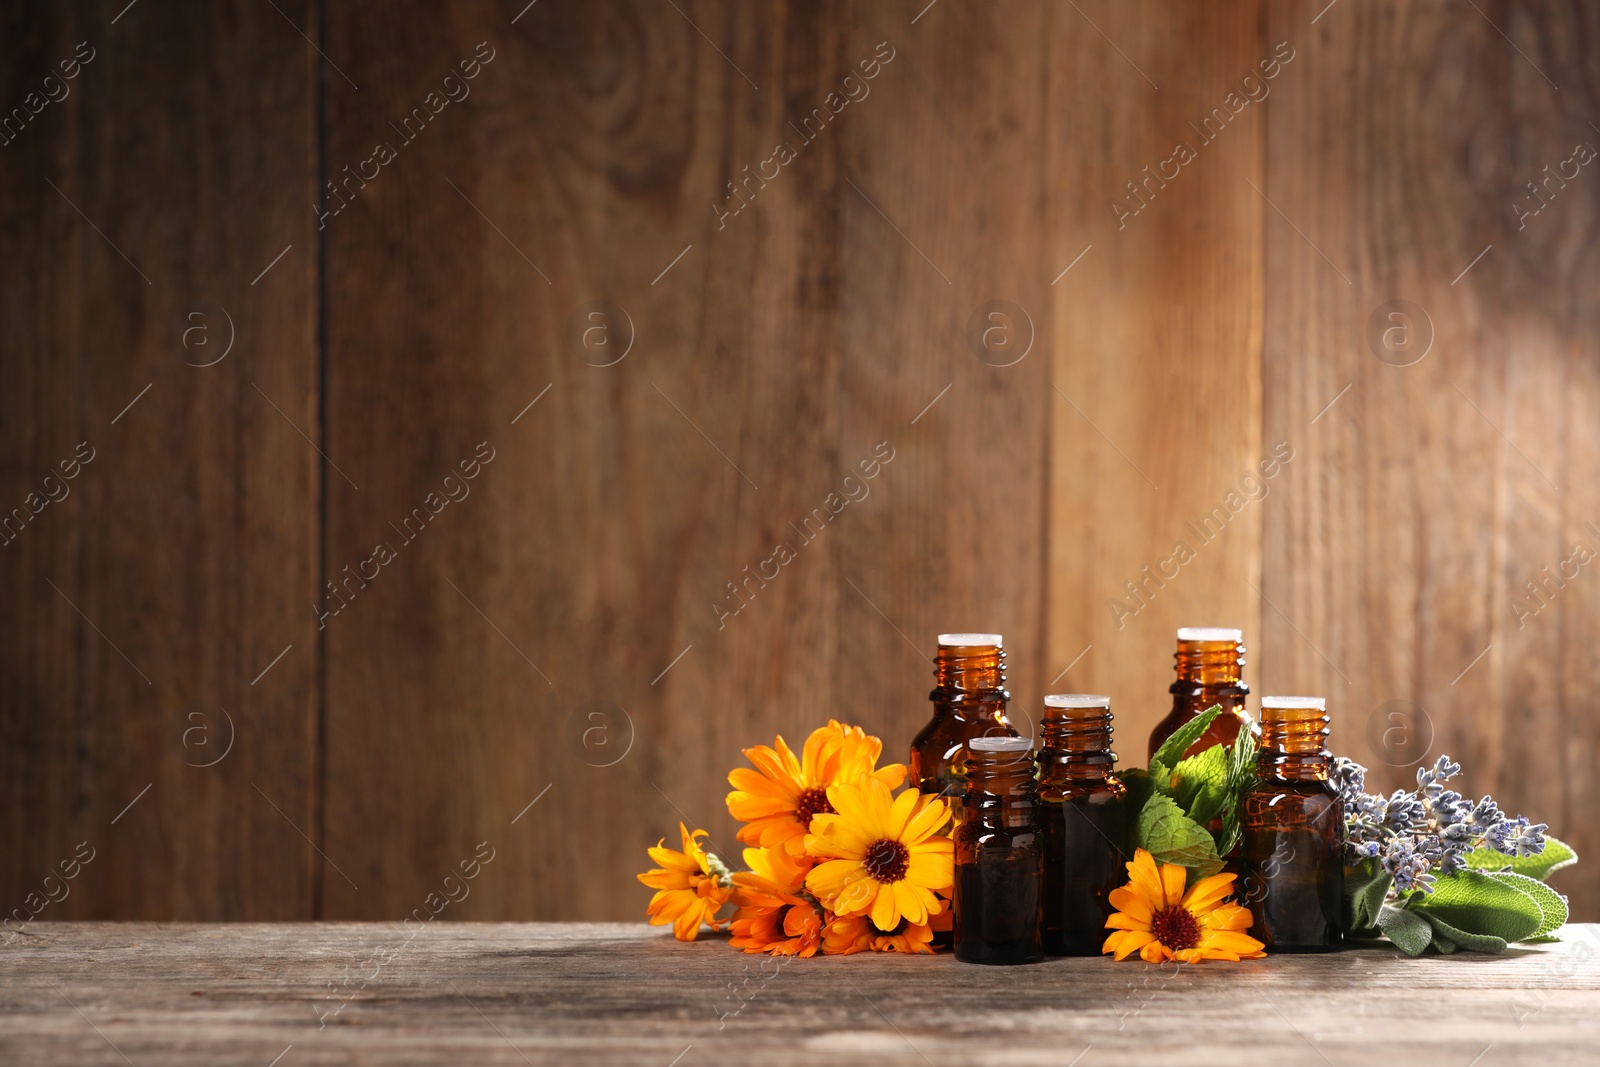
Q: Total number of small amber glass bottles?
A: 5